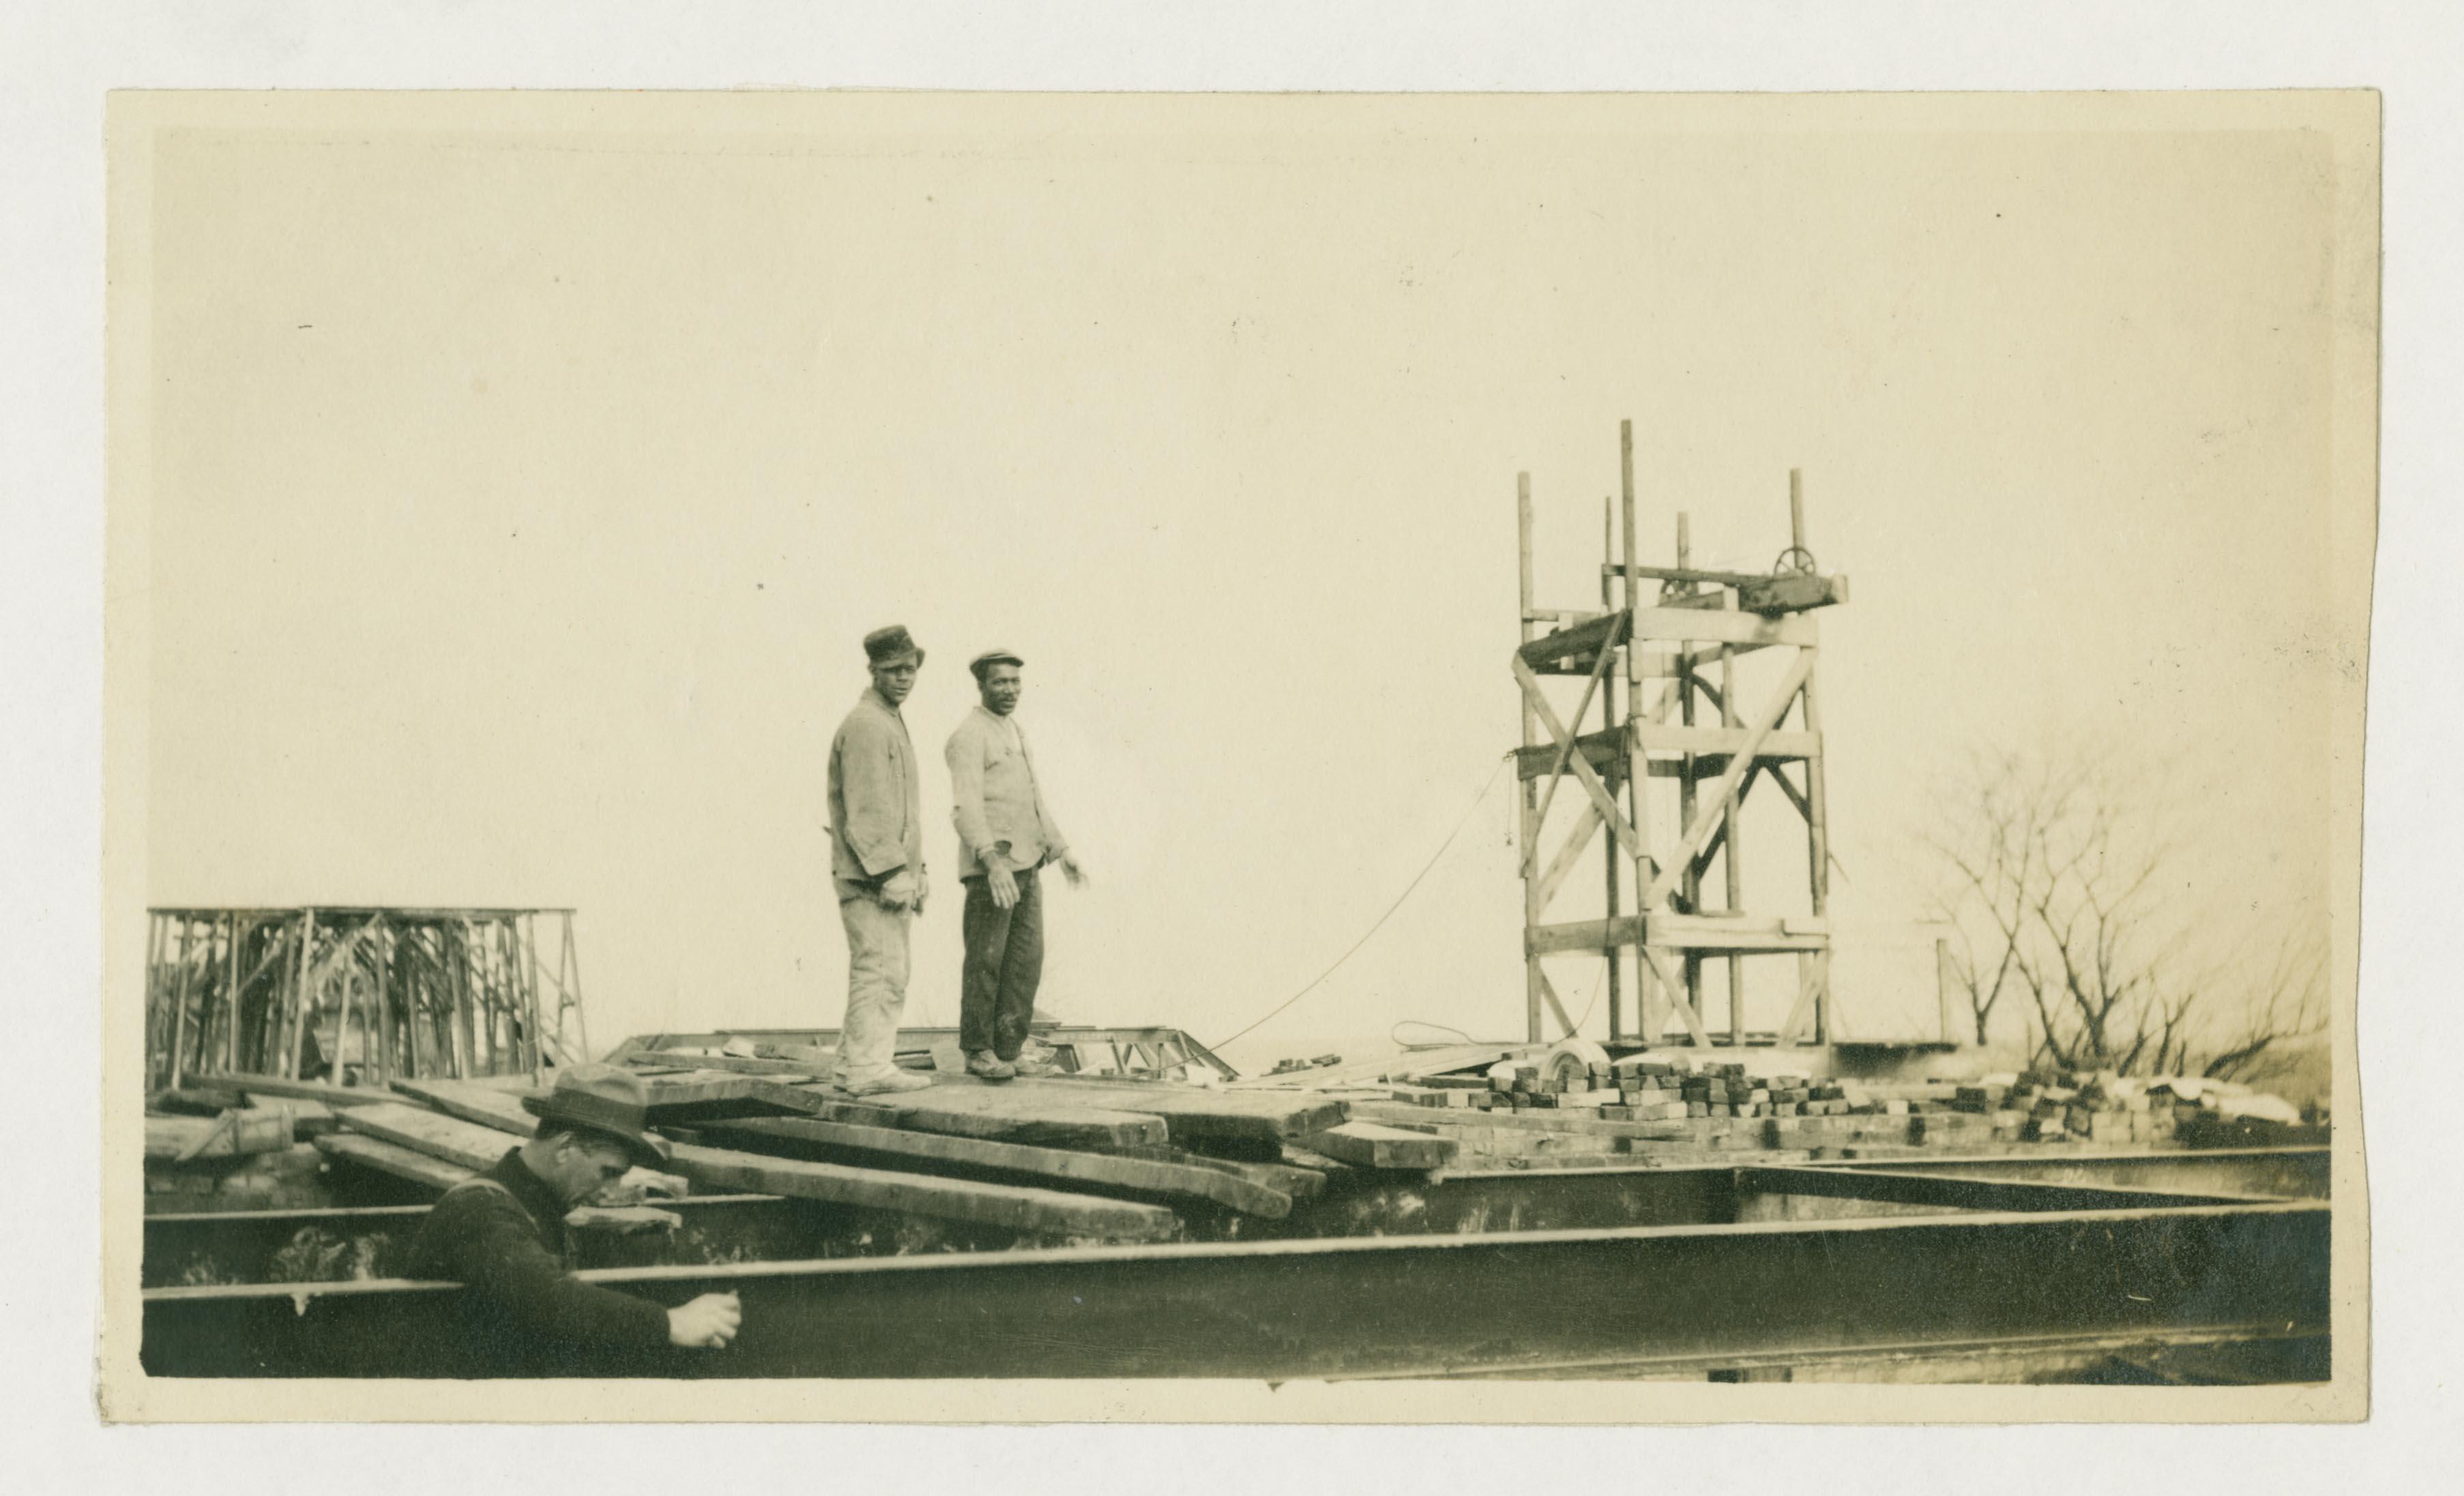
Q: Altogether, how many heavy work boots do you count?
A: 4